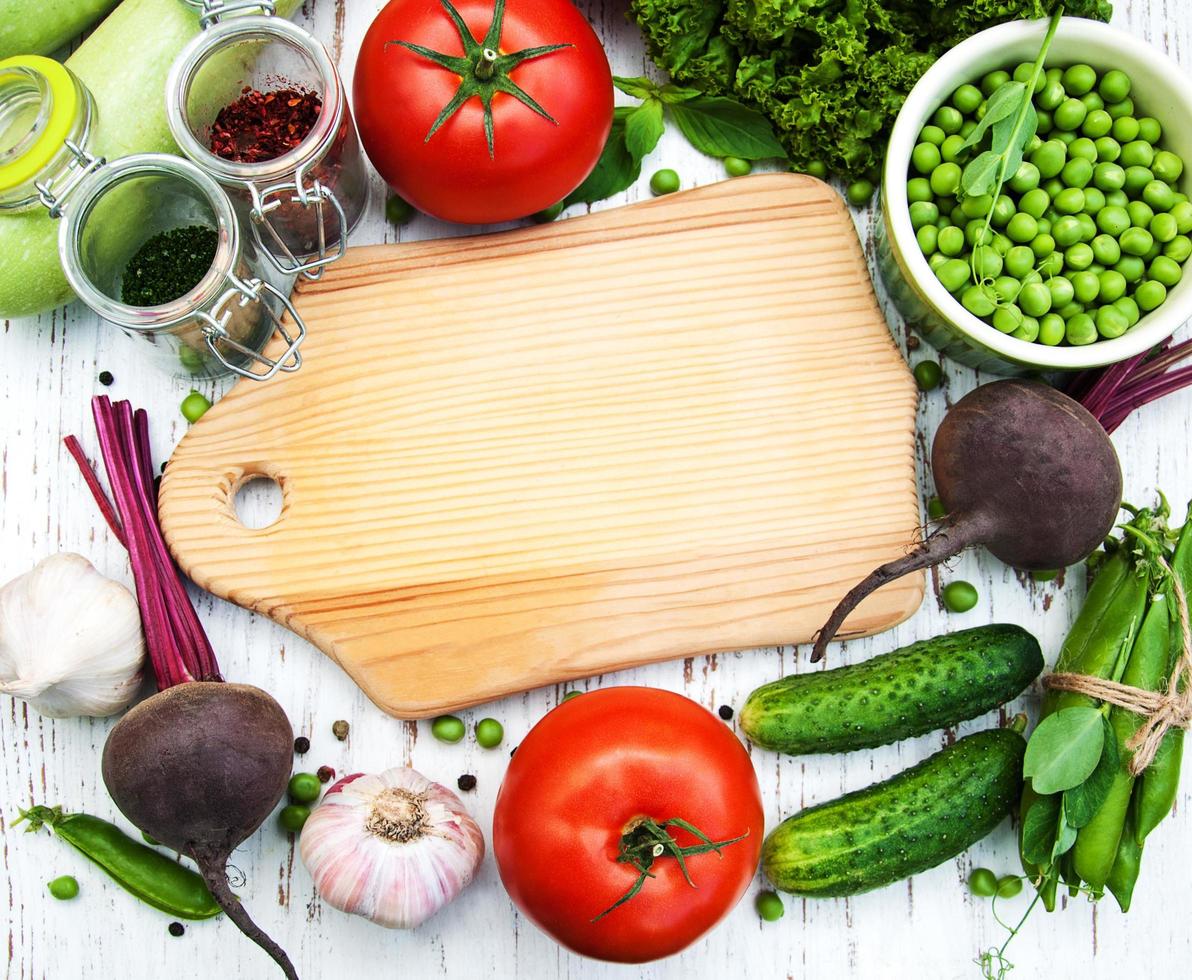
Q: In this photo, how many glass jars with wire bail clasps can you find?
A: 2